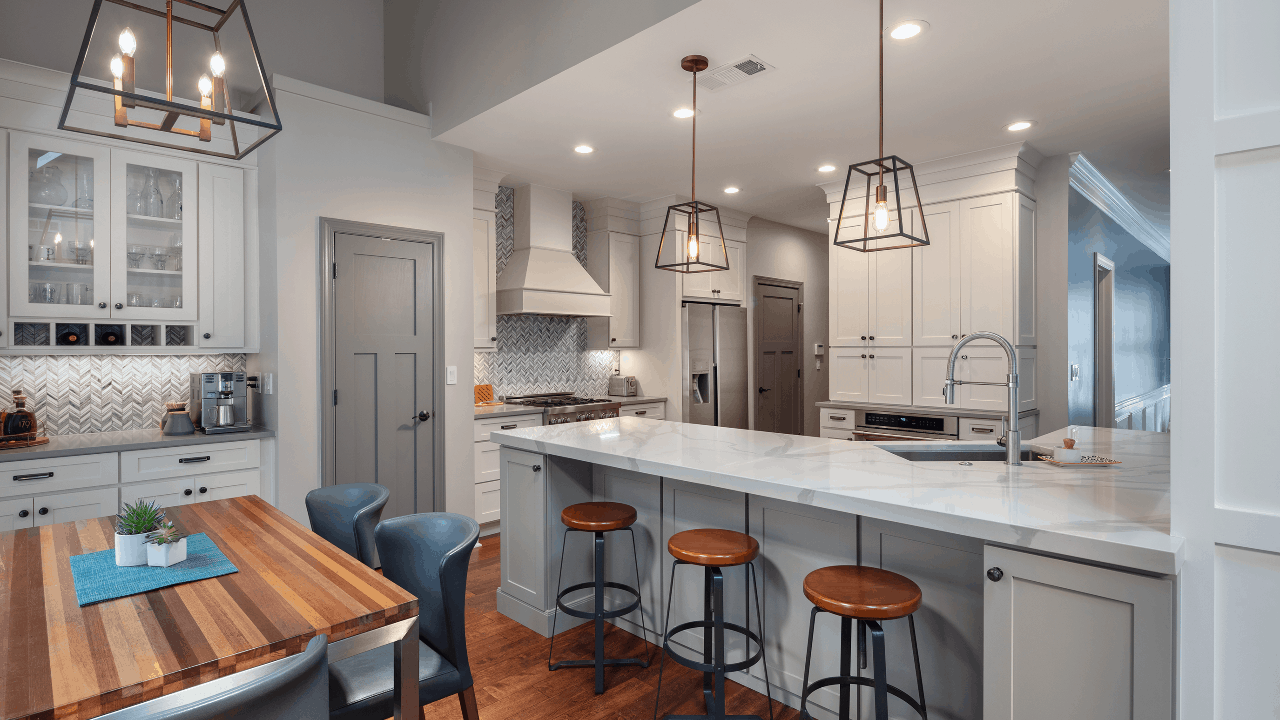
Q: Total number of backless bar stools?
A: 3